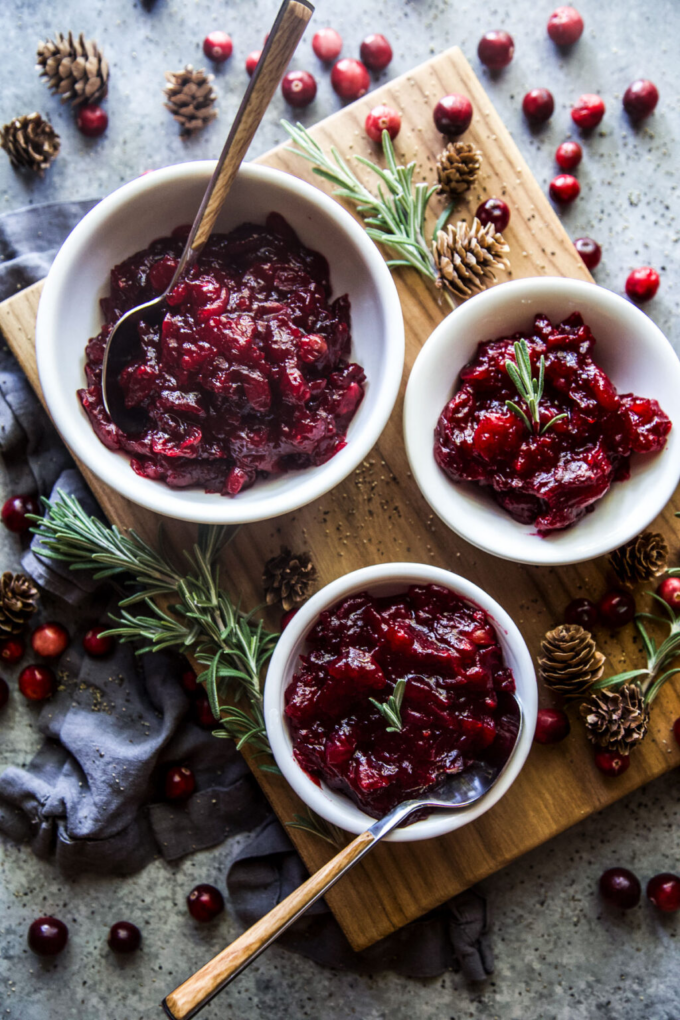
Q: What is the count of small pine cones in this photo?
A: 10